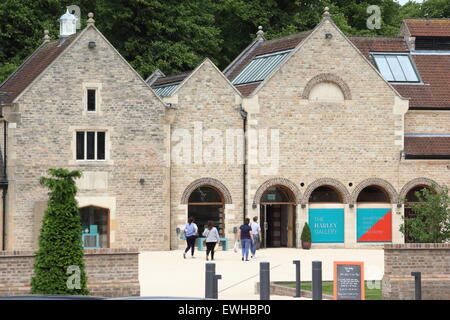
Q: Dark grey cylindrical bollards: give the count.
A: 3